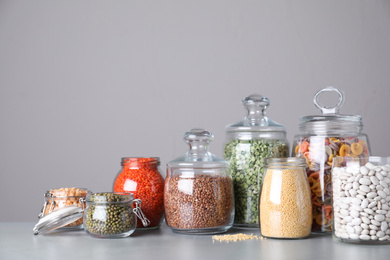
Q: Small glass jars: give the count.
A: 2